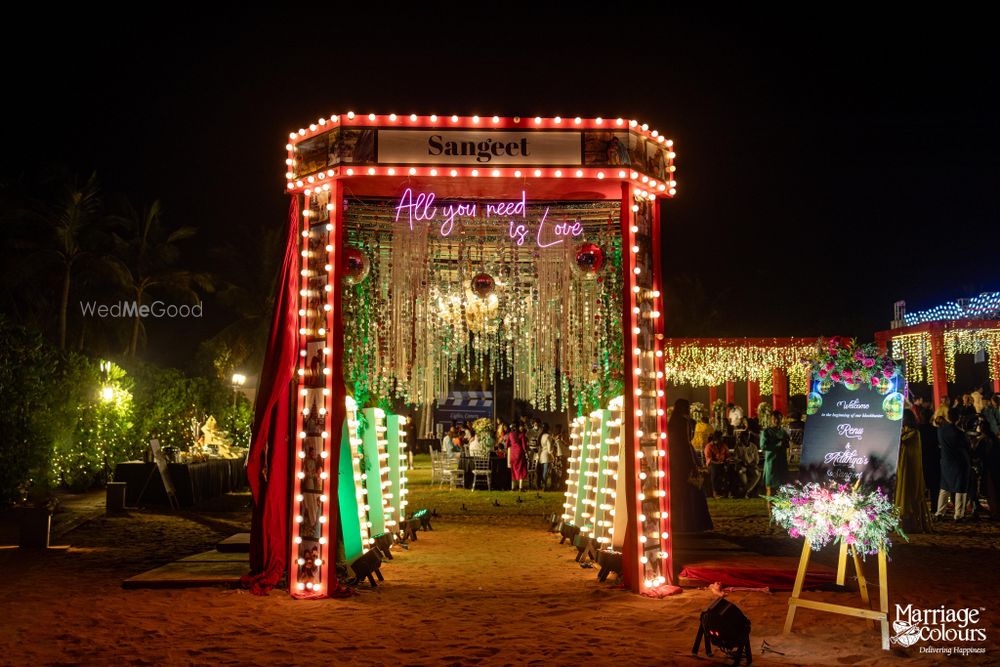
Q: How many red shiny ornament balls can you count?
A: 3